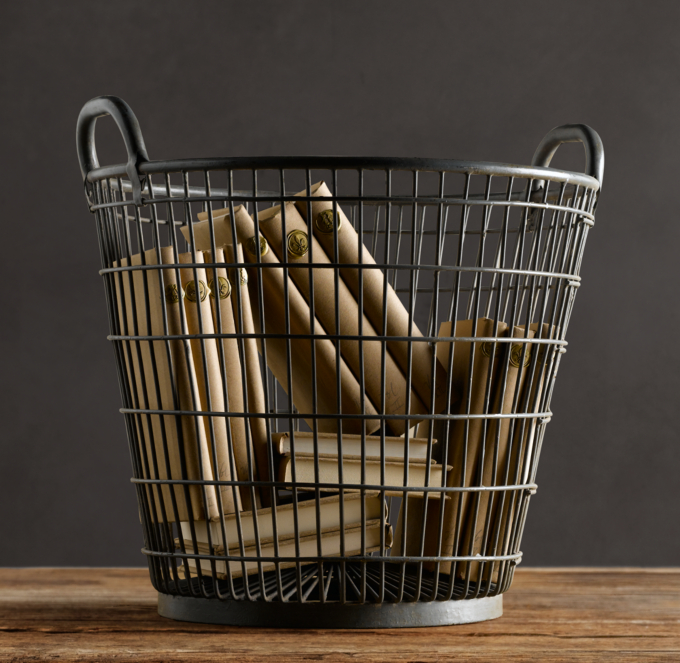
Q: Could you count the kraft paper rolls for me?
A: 0